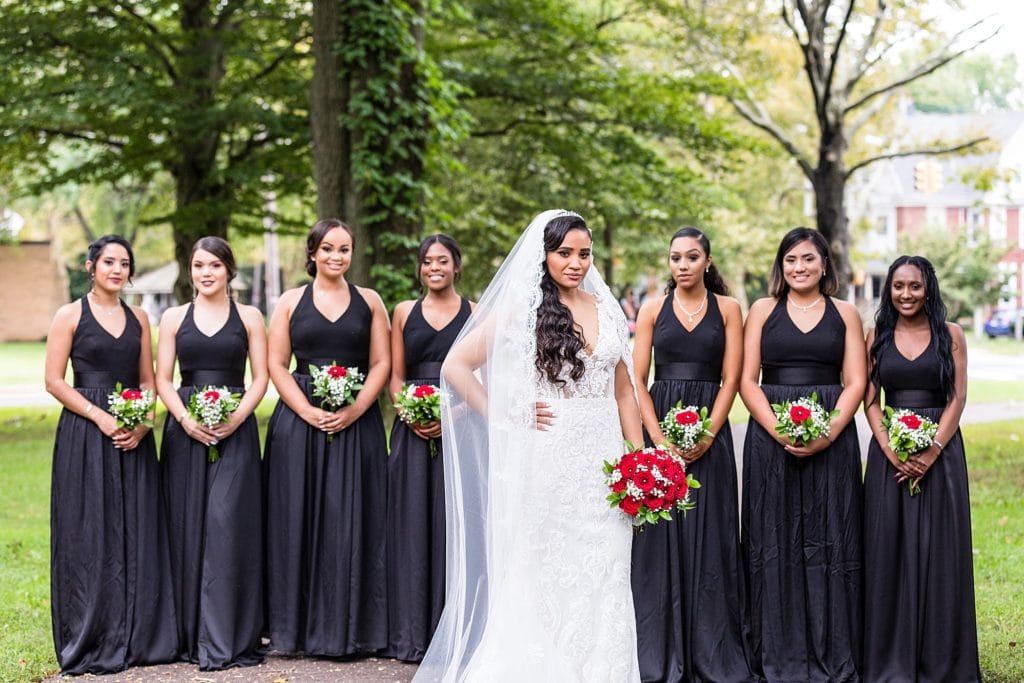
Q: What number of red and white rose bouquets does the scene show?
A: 8